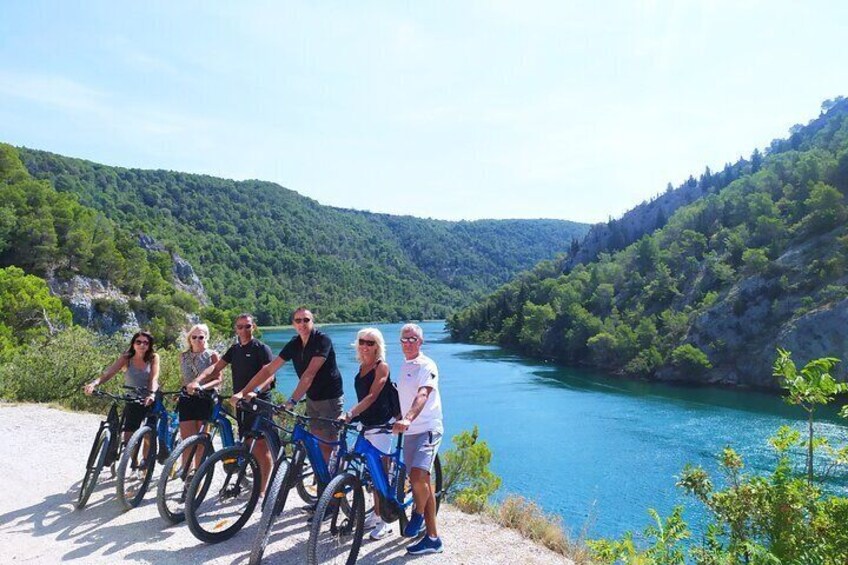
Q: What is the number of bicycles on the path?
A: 6